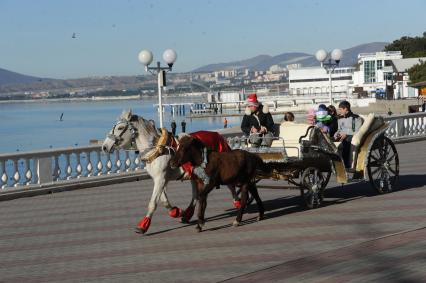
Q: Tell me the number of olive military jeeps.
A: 0